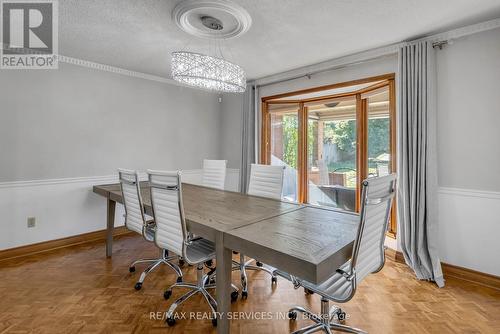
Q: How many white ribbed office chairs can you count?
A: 5